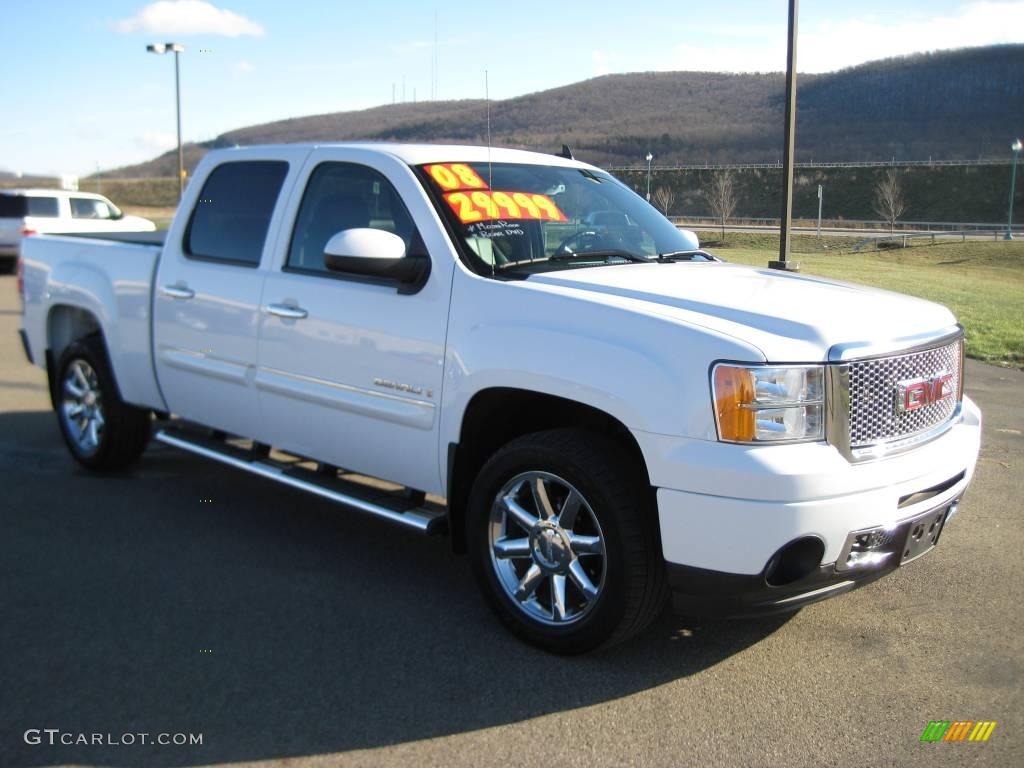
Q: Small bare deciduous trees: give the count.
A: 3